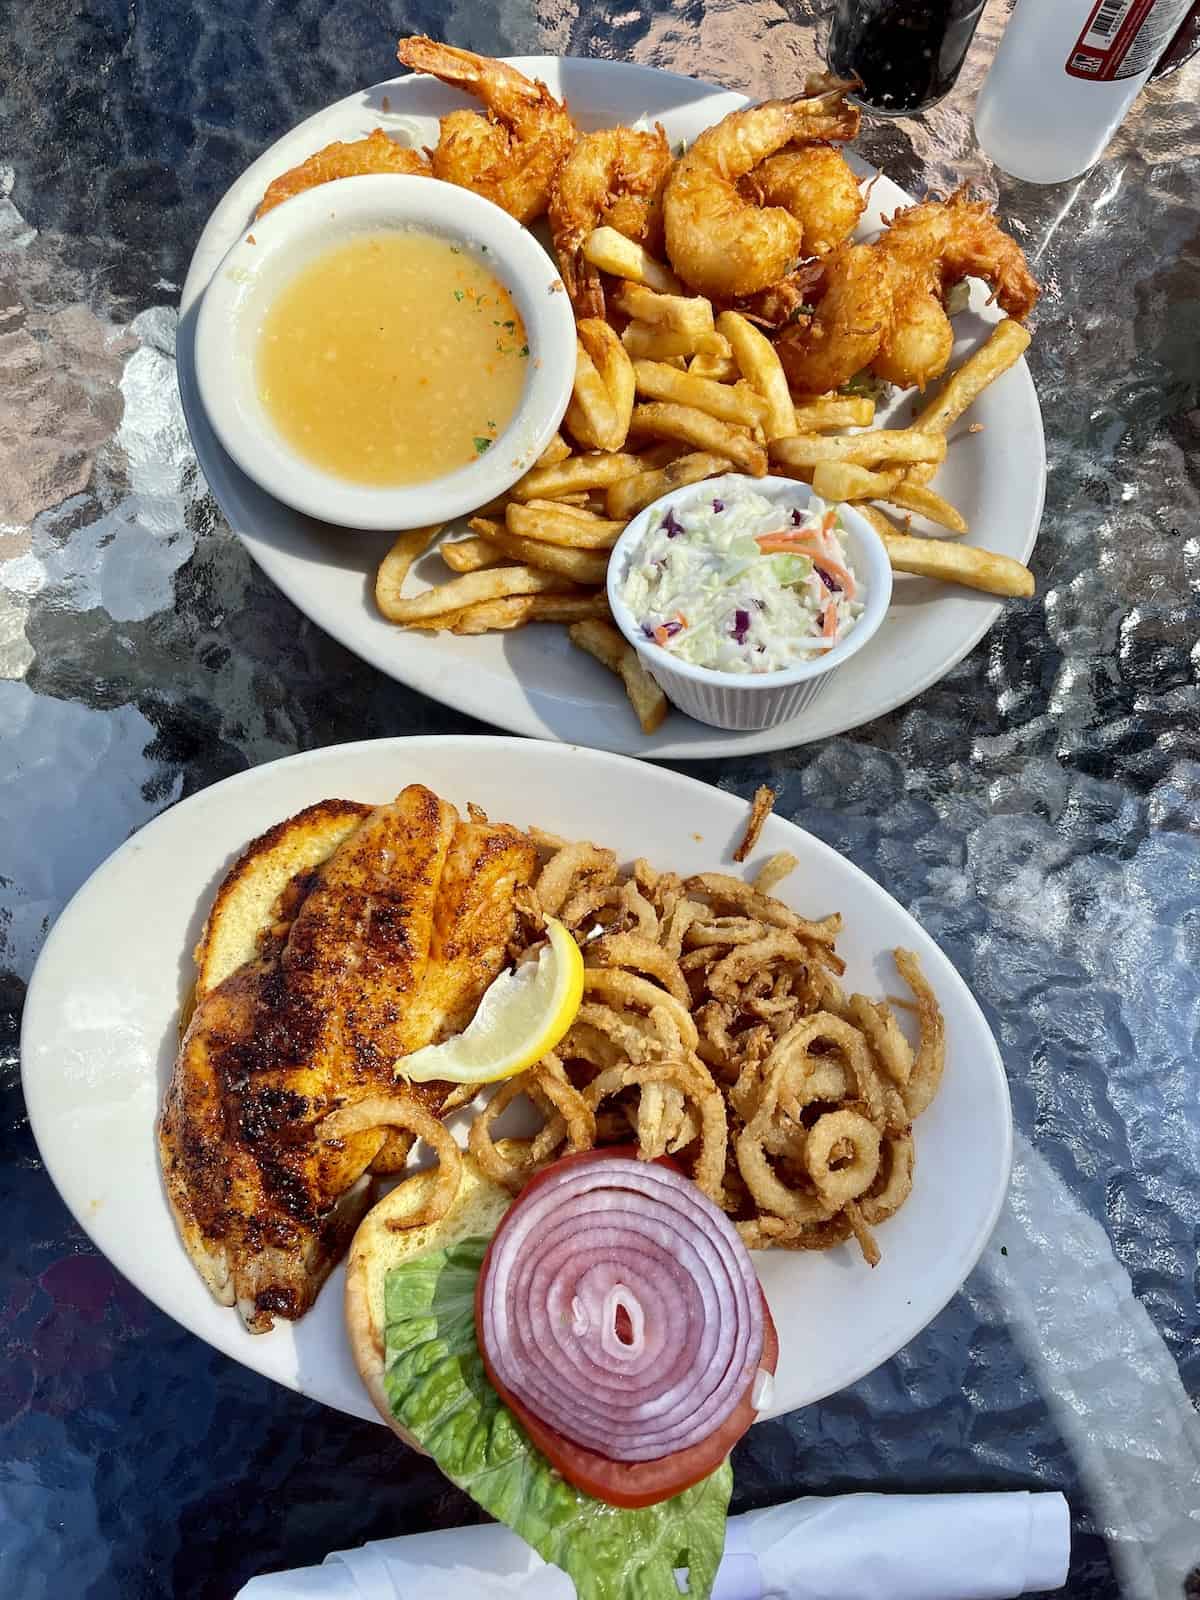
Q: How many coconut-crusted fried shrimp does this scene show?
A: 7